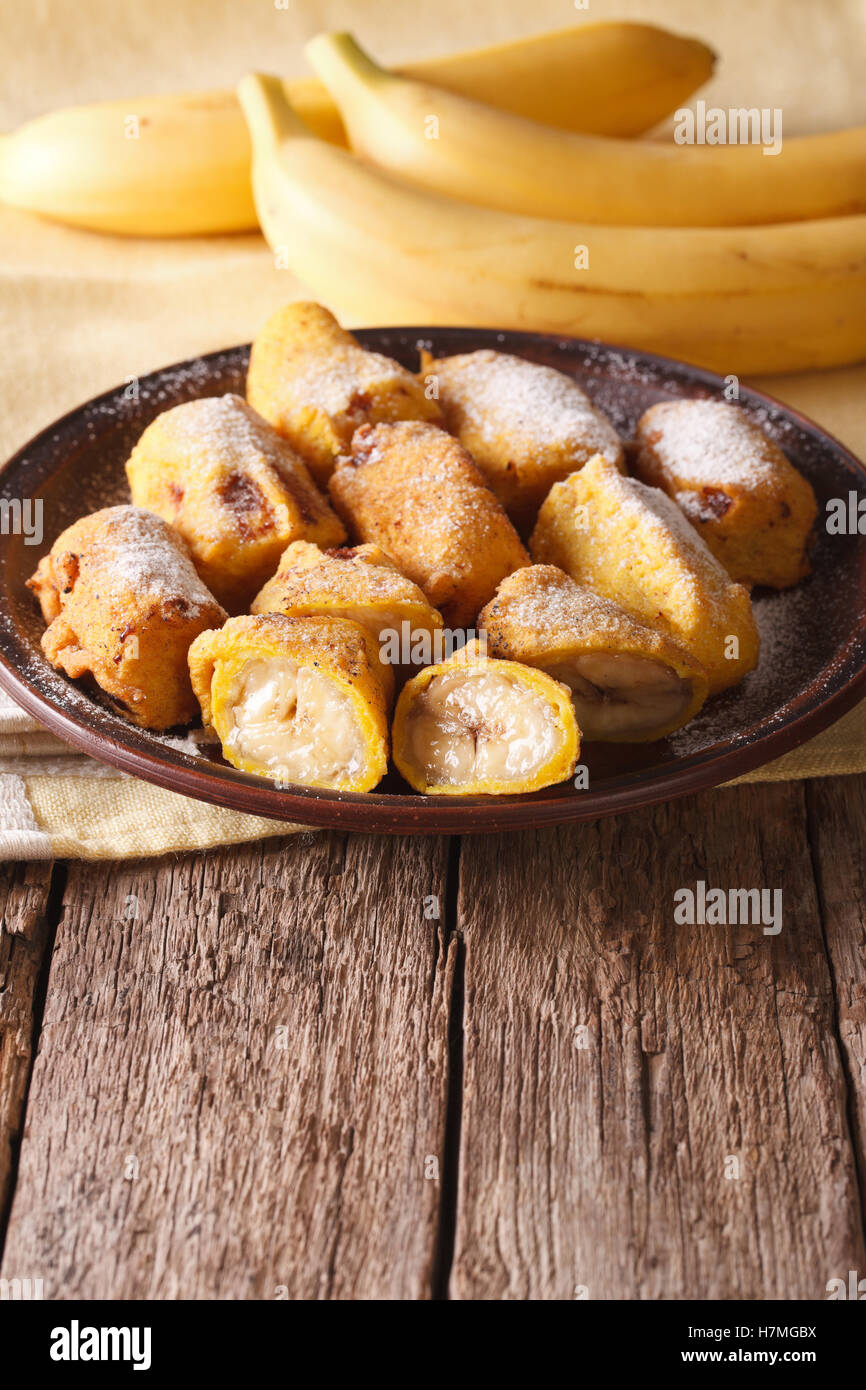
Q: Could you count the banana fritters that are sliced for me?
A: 4